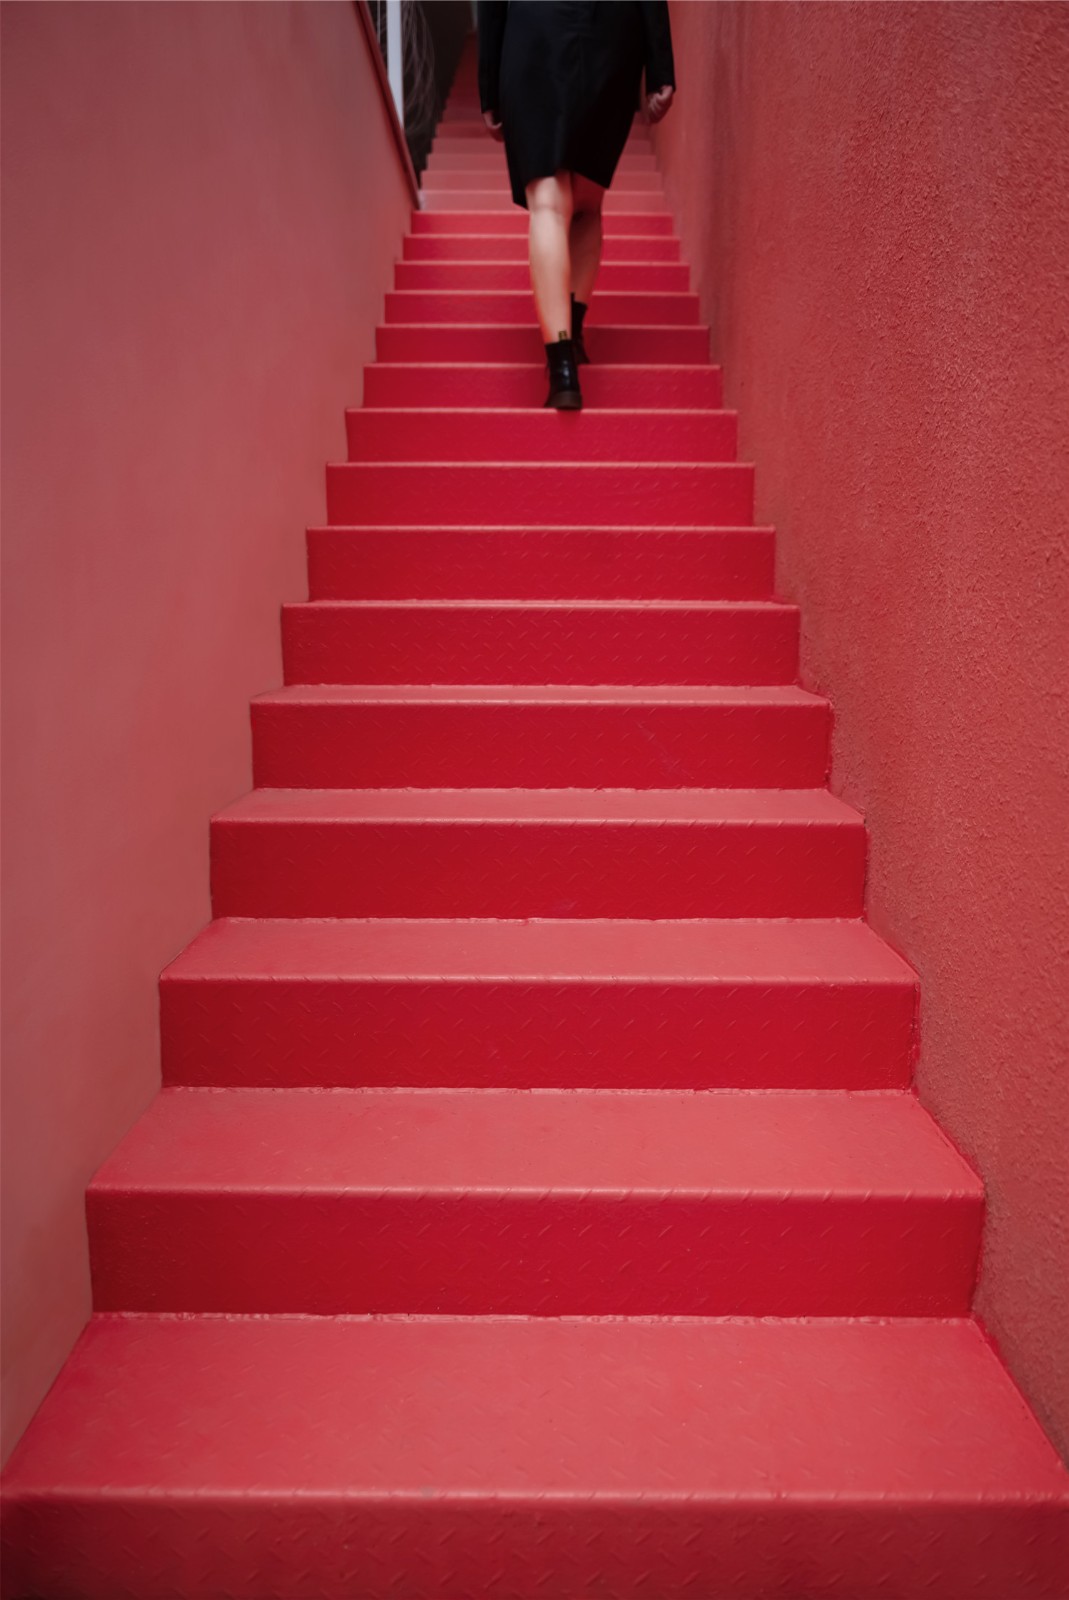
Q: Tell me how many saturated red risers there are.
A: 15